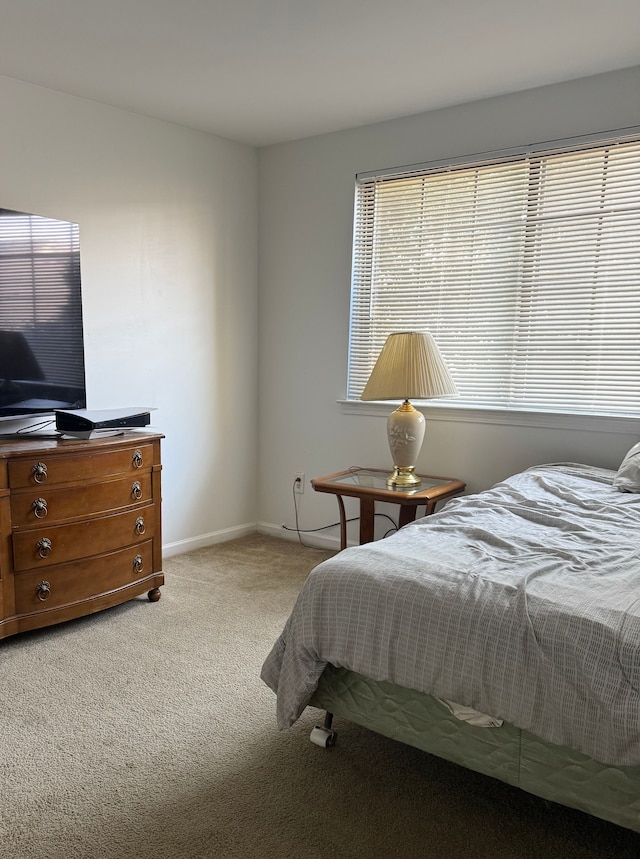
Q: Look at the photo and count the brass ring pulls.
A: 8